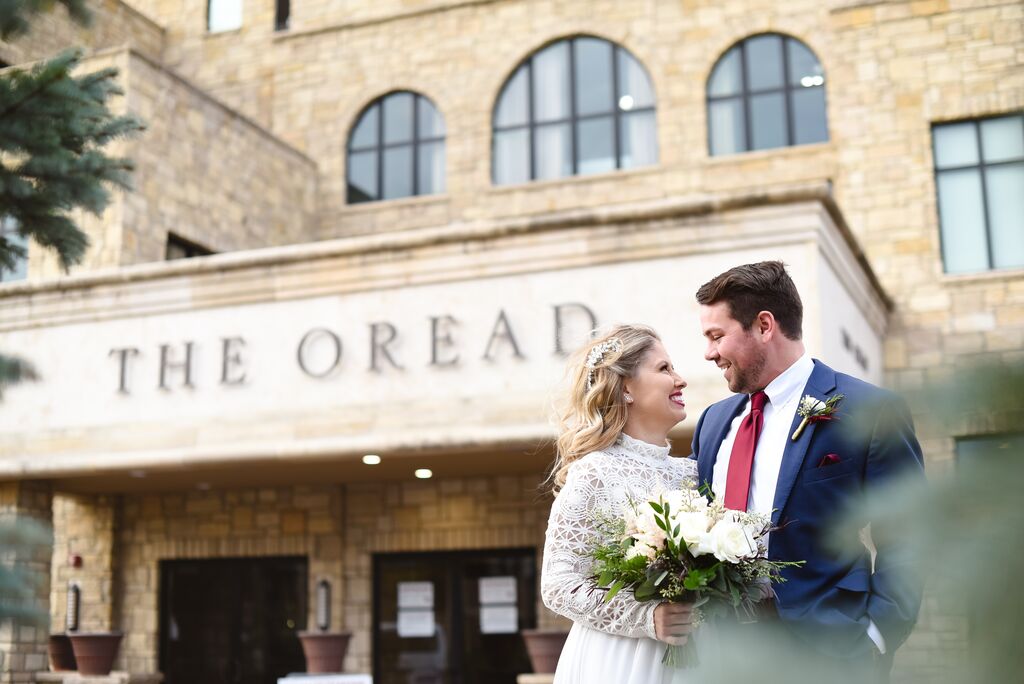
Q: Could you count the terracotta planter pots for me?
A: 4